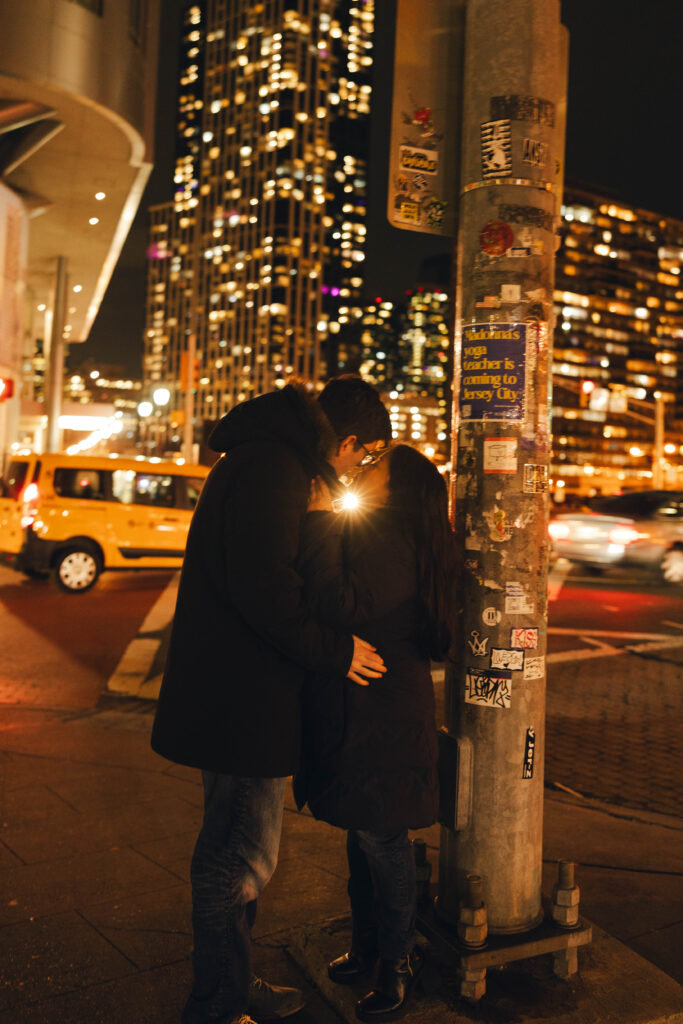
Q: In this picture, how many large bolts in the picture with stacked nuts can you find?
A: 3